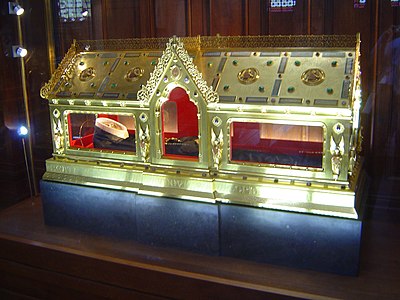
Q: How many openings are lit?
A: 3